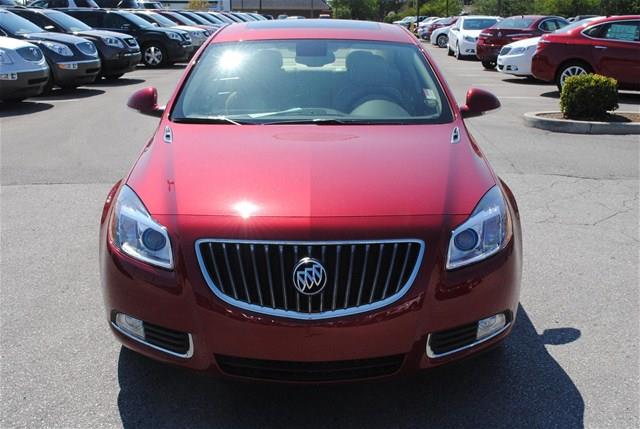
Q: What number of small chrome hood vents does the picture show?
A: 2